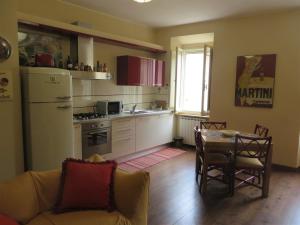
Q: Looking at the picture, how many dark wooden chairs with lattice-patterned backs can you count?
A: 4